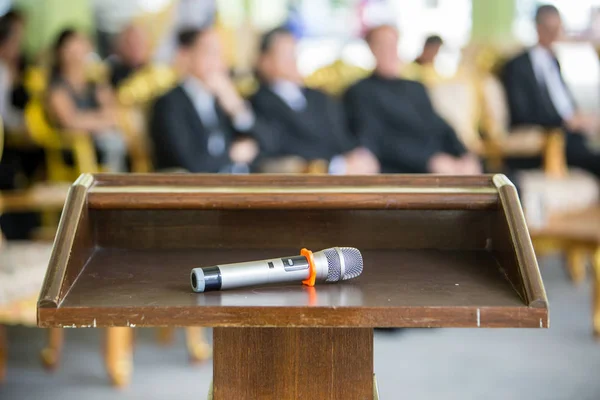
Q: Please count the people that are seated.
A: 8